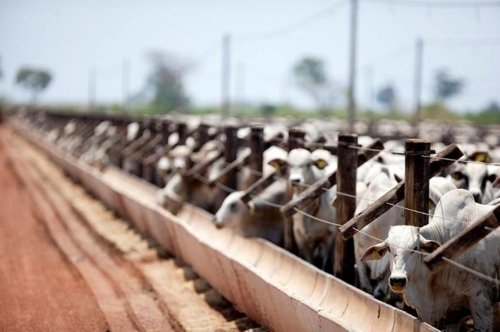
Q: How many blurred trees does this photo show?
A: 5